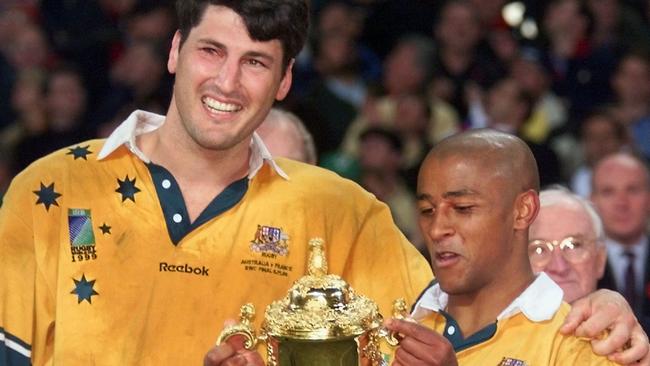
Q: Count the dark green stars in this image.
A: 5